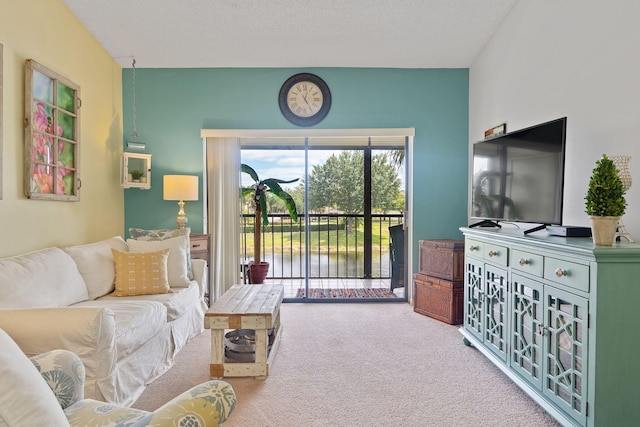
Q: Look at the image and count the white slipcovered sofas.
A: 1